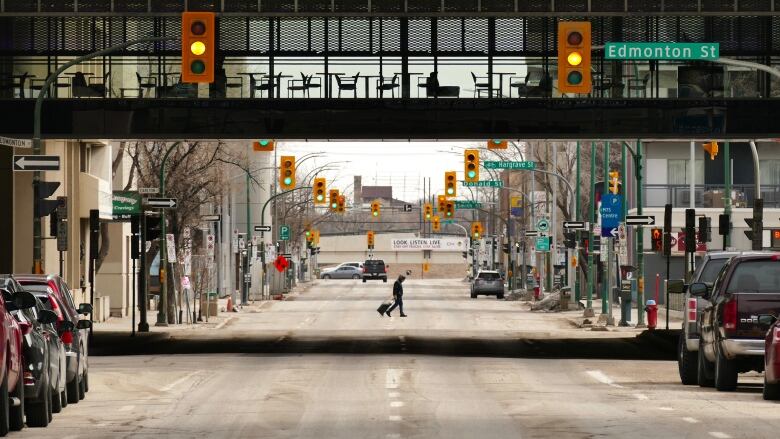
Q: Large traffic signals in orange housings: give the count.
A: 2